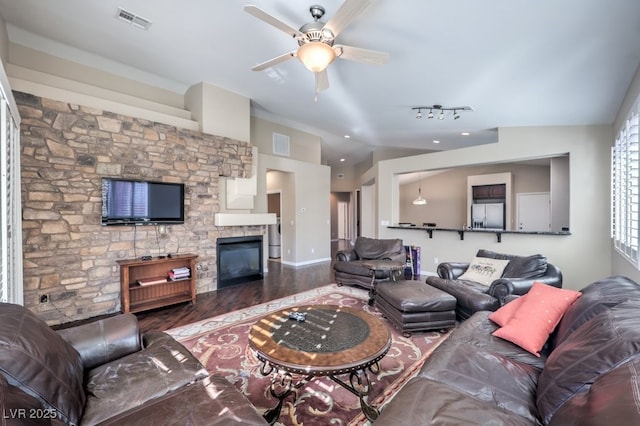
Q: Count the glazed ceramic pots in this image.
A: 0